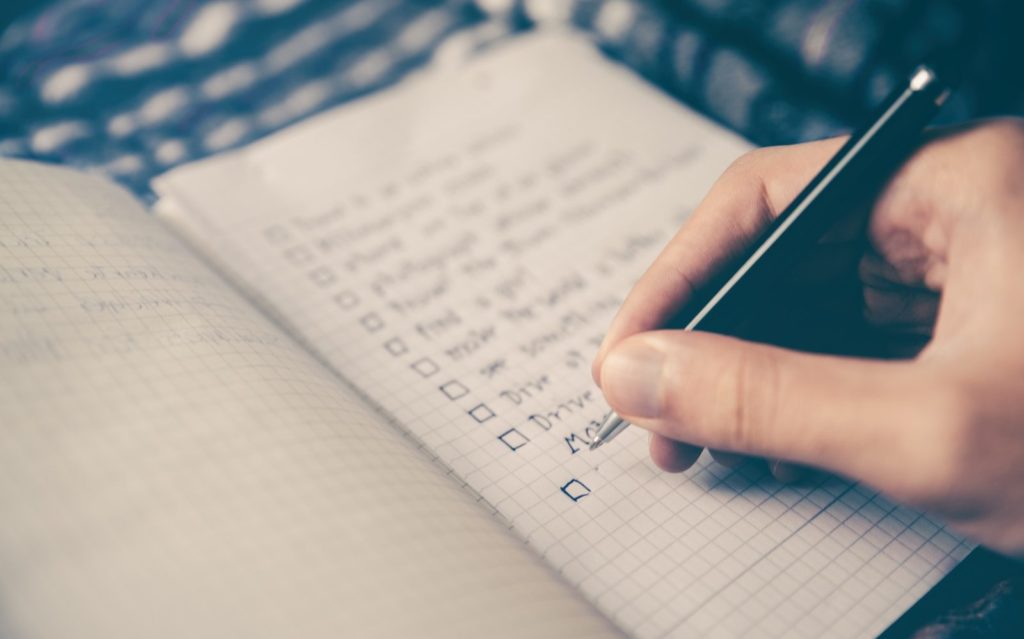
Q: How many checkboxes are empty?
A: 11